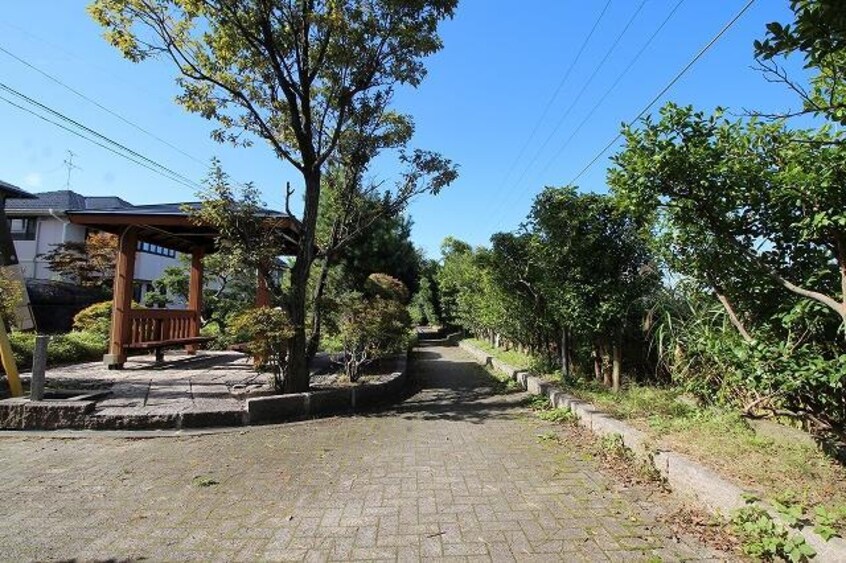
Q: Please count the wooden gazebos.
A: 1